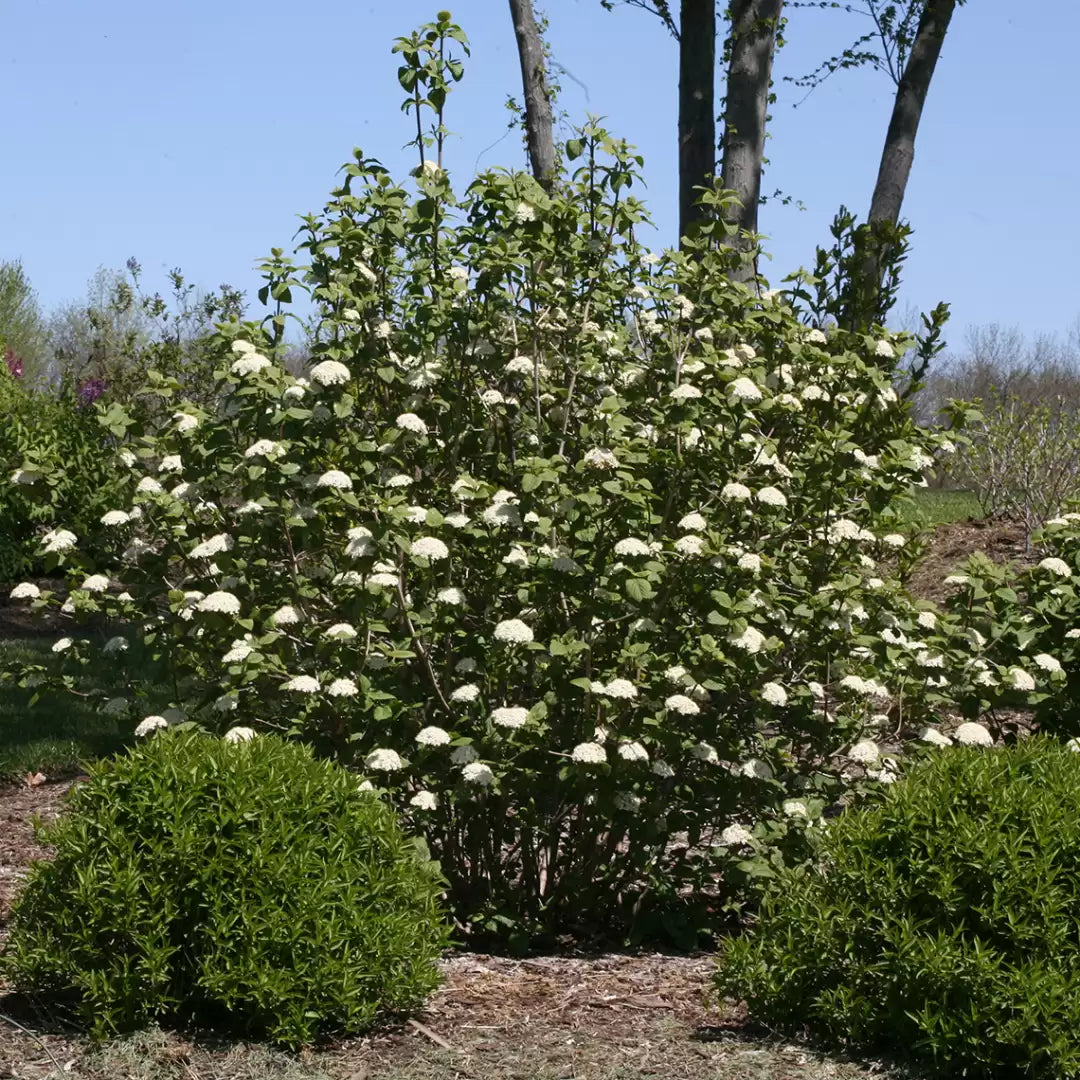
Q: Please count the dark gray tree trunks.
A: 4